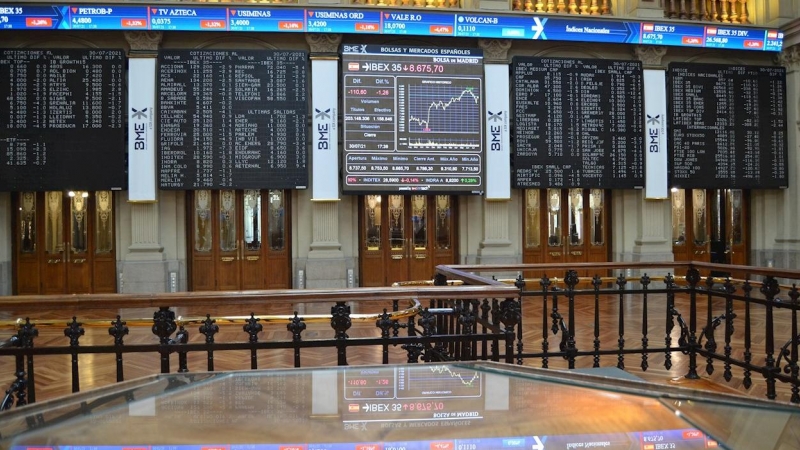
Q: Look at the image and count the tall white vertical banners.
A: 4